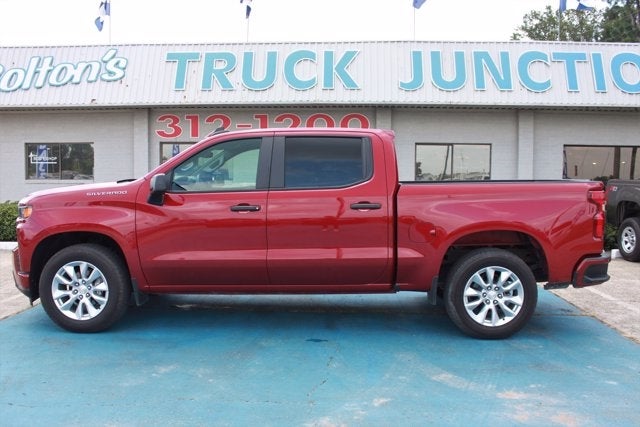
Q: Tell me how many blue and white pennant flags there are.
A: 4